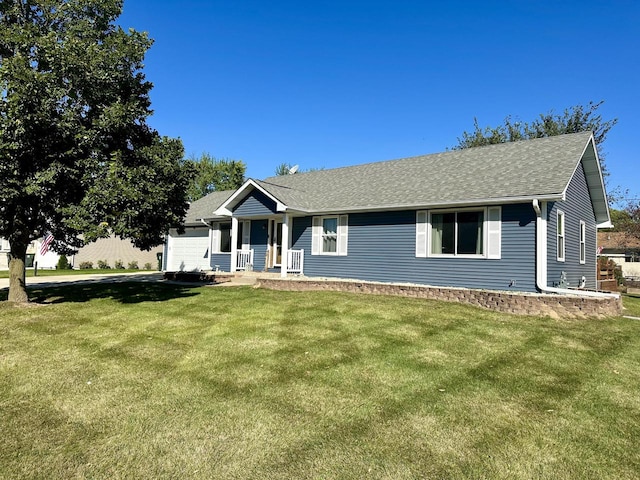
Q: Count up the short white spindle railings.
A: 2